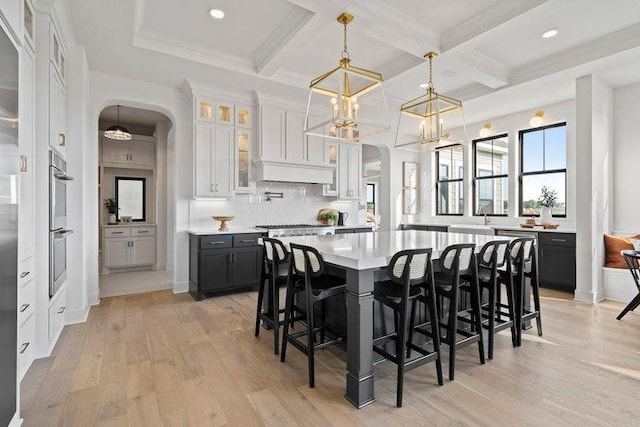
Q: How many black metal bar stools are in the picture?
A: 6